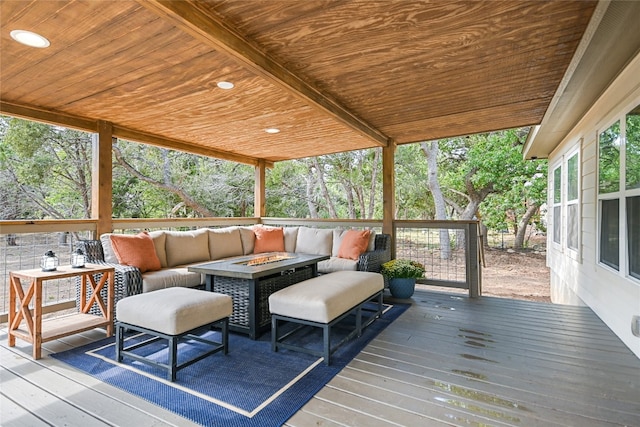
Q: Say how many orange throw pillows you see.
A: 3